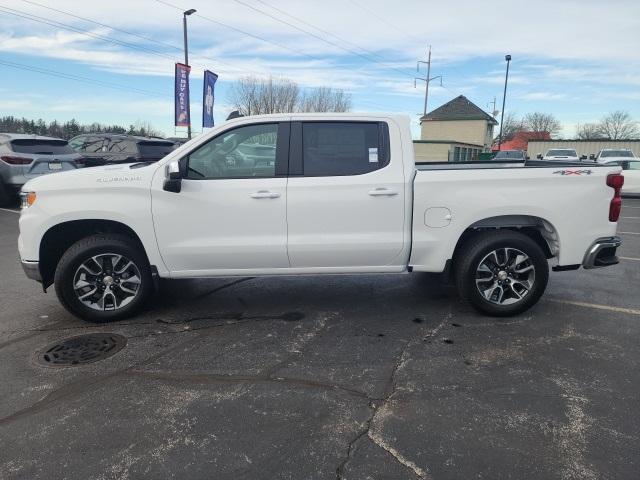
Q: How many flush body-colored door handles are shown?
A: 2